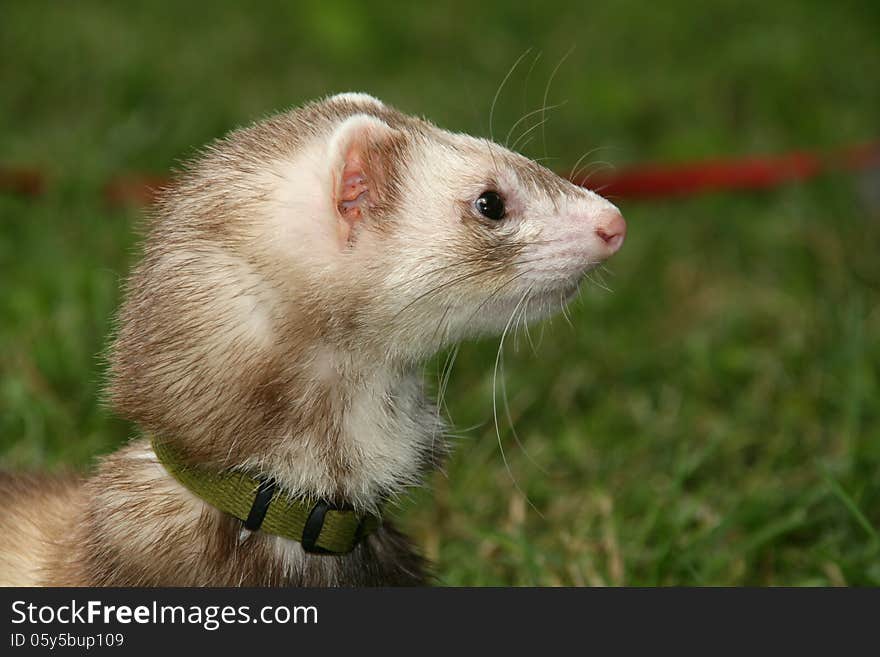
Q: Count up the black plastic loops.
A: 2